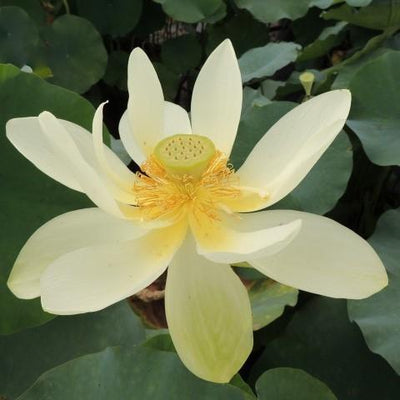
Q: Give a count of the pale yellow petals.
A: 12